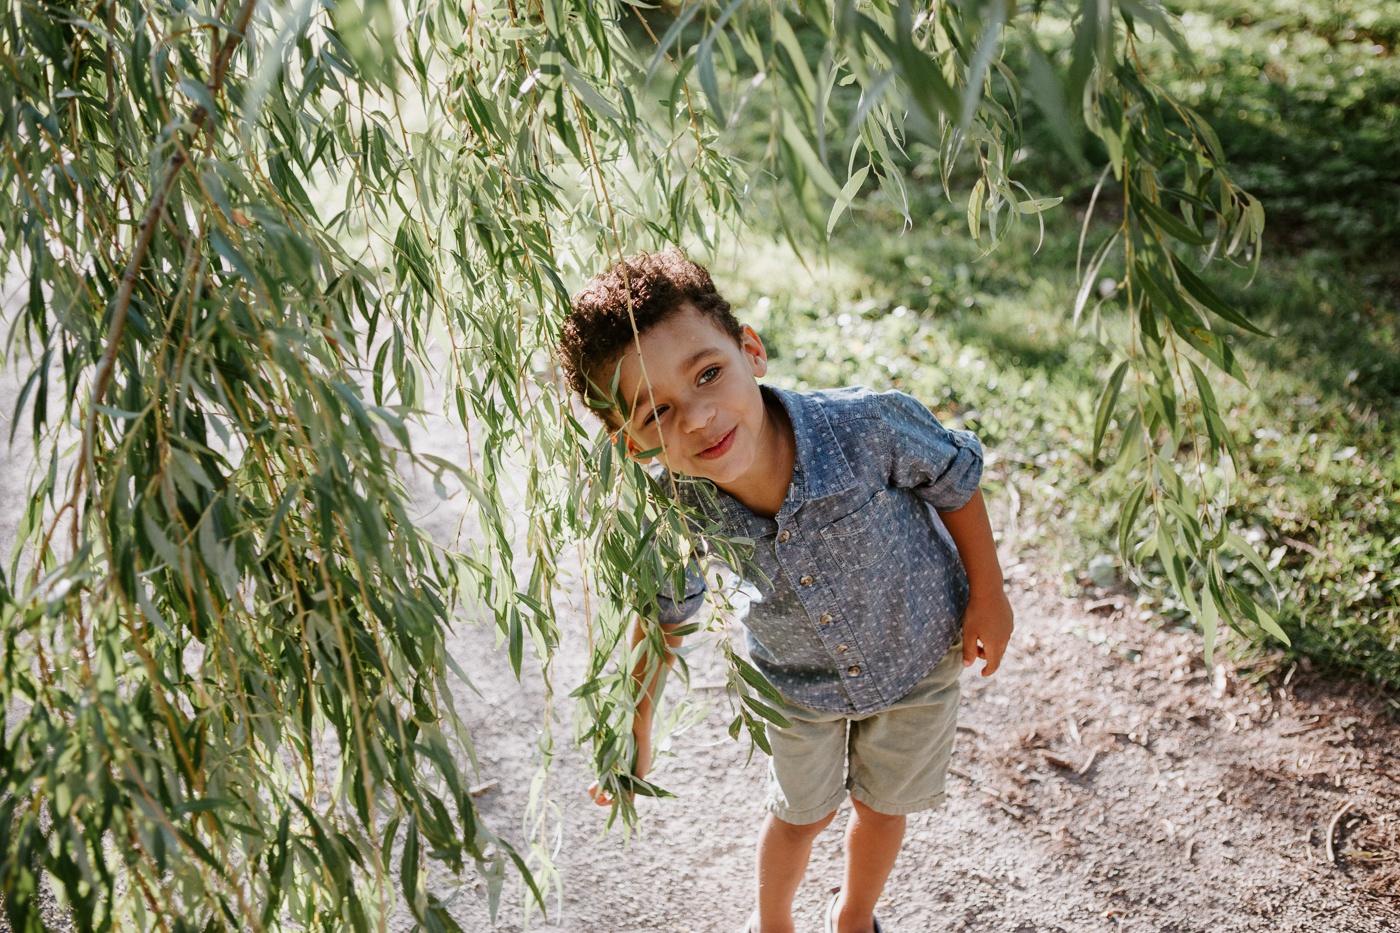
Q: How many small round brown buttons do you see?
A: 5